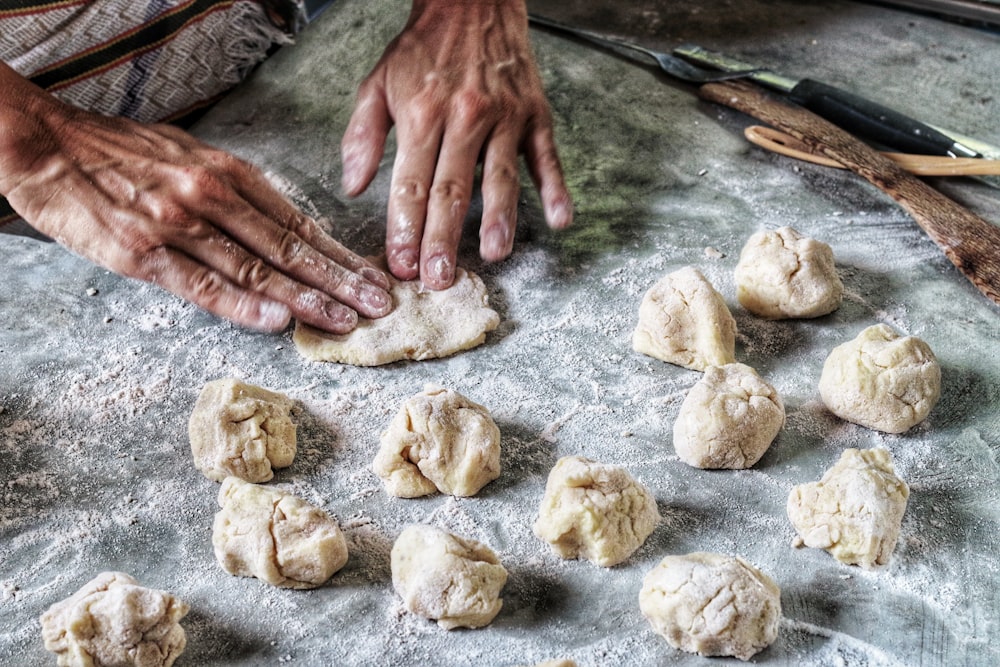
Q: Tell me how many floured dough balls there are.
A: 12